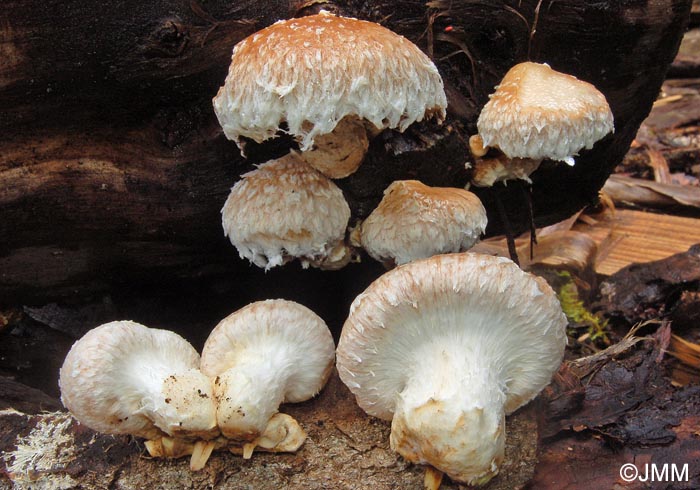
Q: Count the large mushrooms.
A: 7